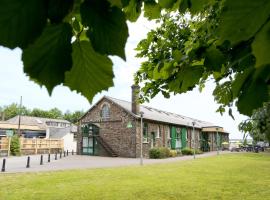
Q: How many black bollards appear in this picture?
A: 9